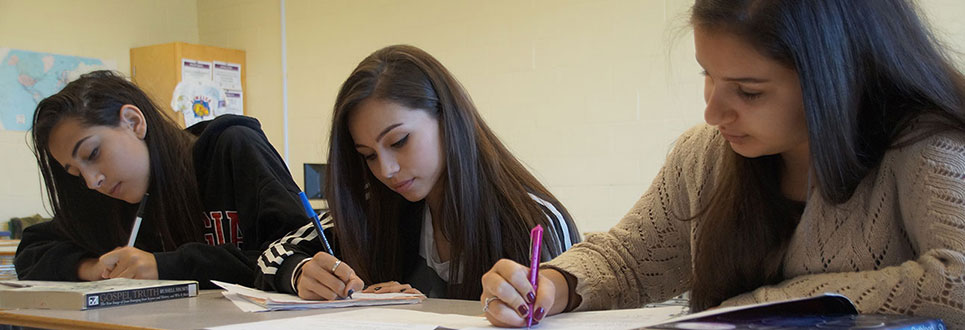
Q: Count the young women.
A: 3